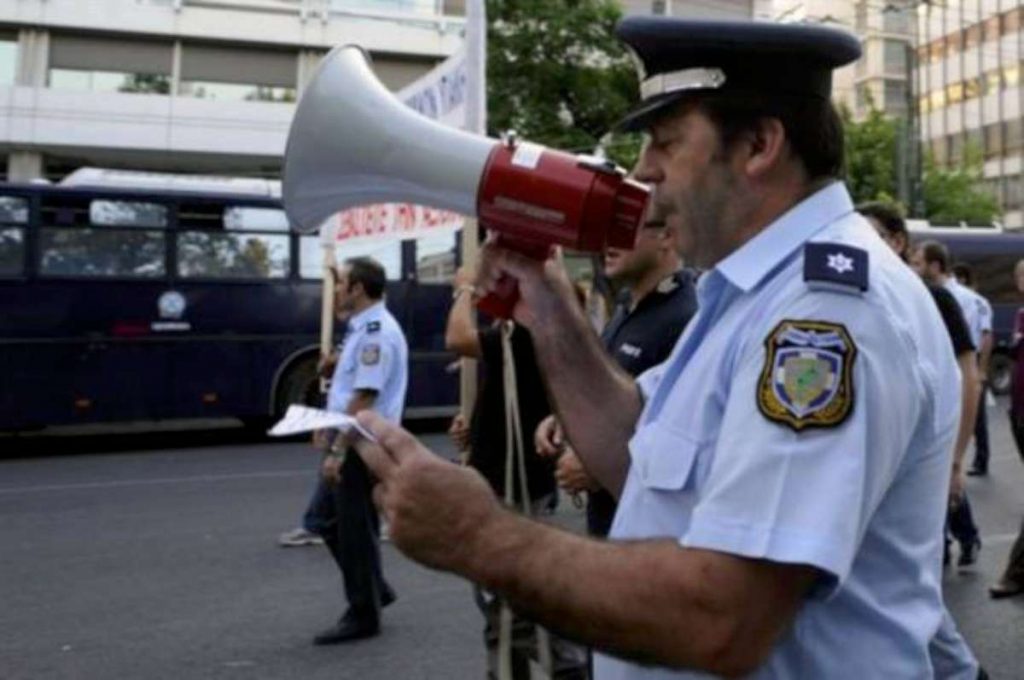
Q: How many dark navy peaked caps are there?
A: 1